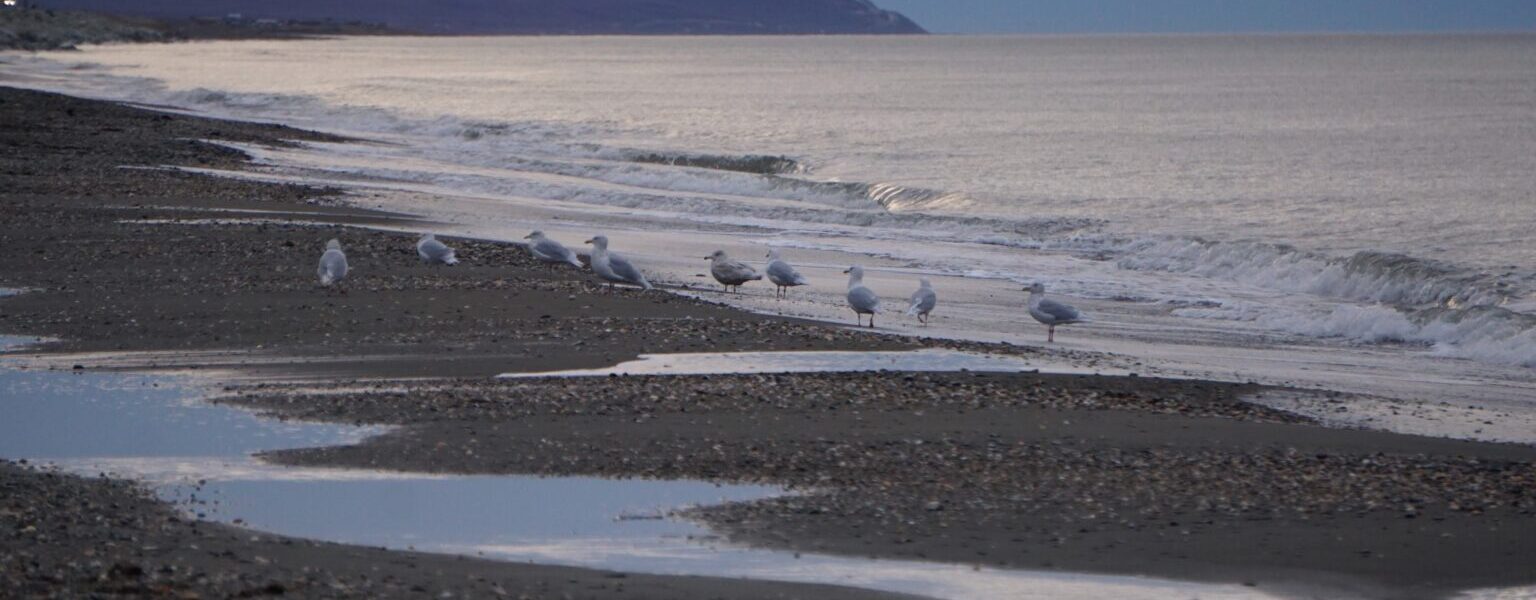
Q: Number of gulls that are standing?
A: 9